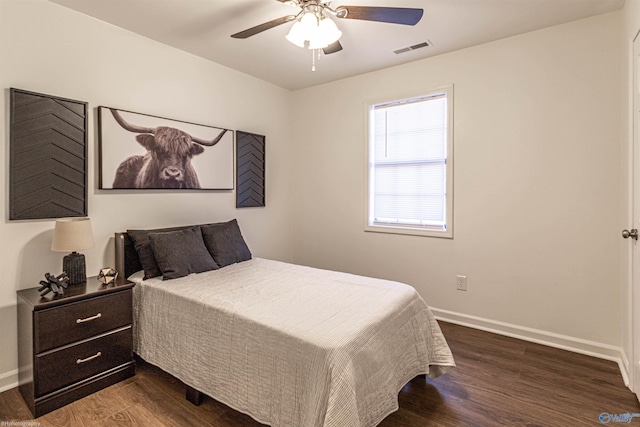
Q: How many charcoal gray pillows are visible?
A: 3